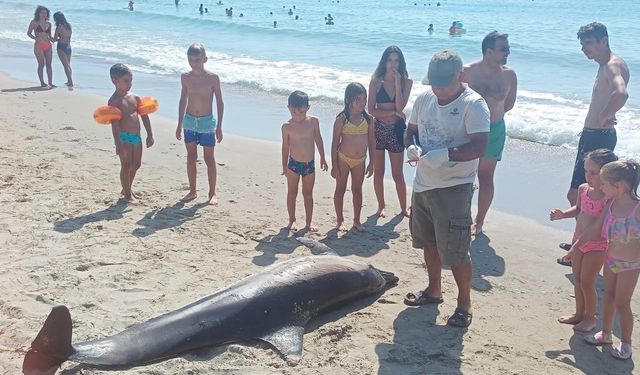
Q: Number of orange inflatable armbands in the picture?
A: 2